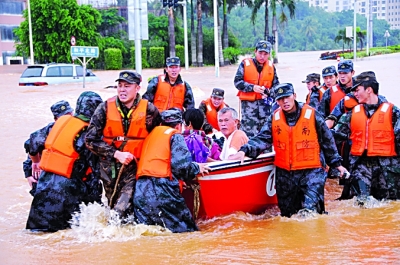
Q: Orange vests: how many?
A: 12